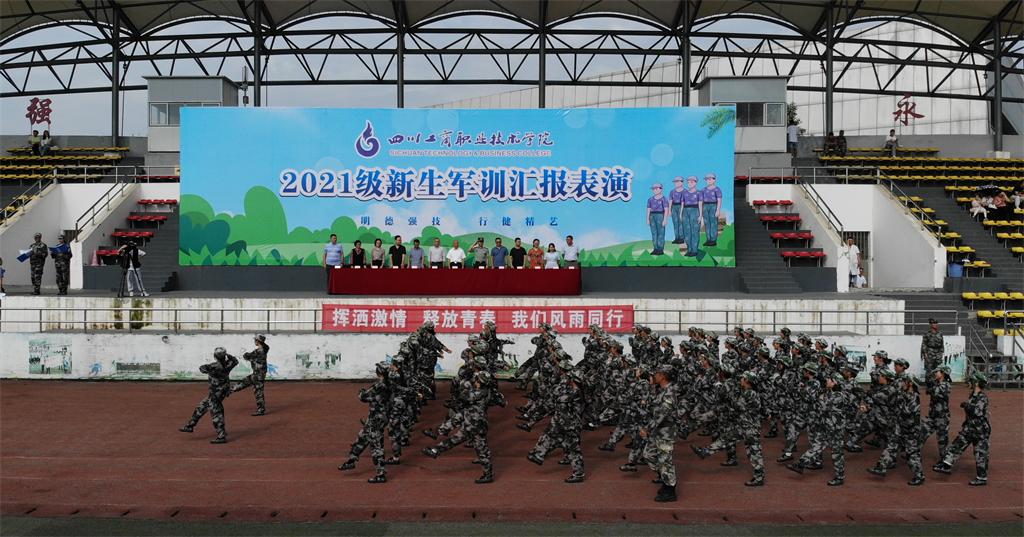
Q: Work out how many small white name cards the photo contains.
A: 13